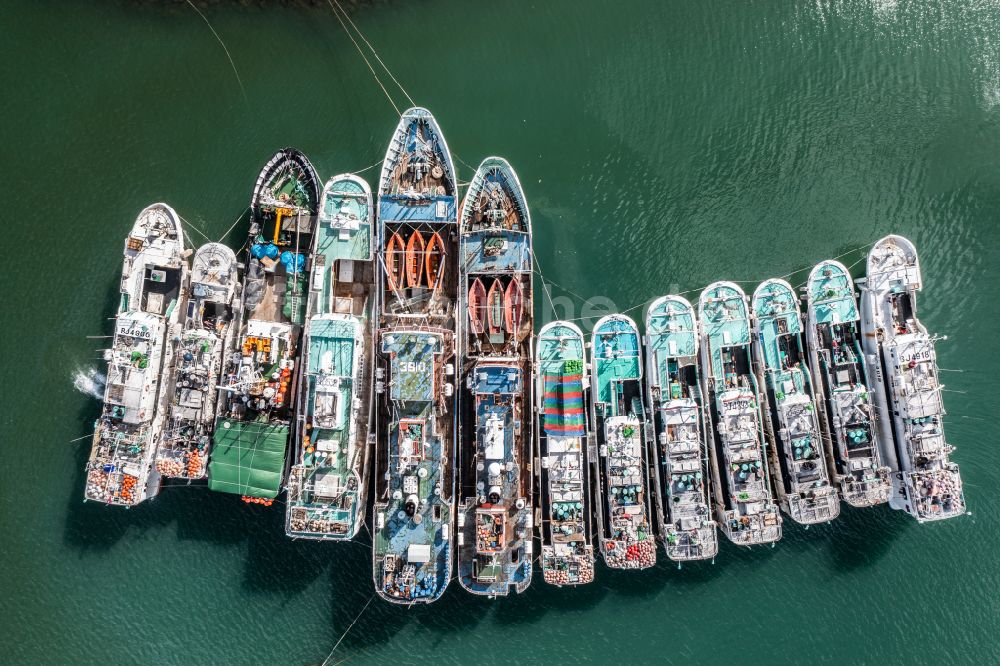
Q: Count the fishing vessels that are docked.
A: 13